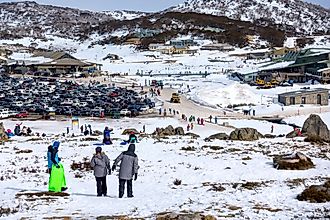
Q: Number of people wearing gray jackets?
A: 2